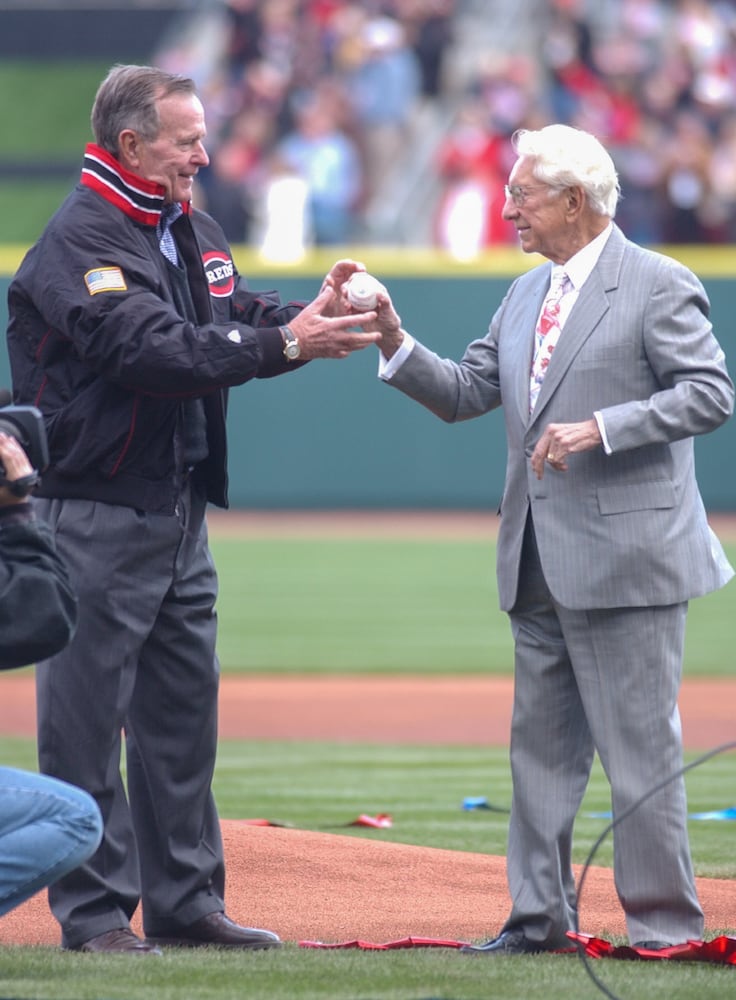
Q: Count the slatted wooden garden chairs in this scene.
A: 0